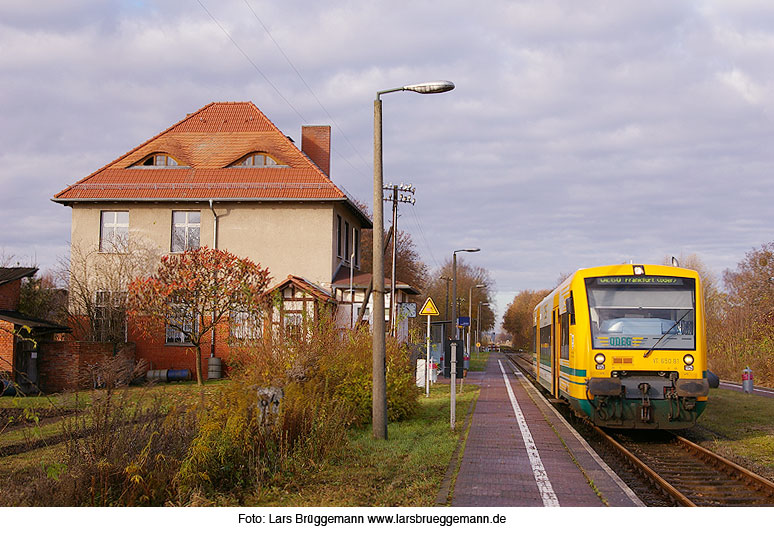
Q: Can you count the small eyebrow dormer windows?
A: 2